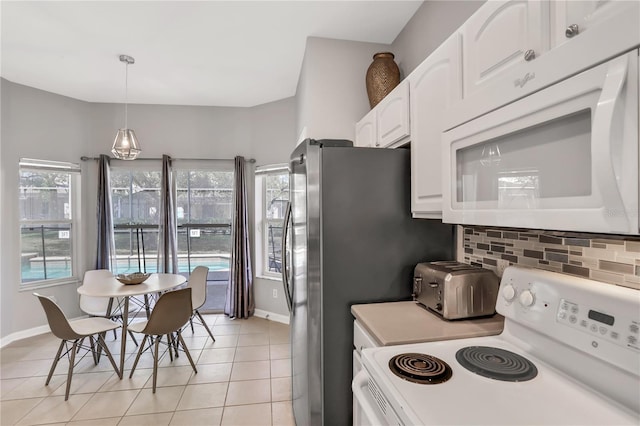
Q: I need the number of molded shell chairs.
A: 4